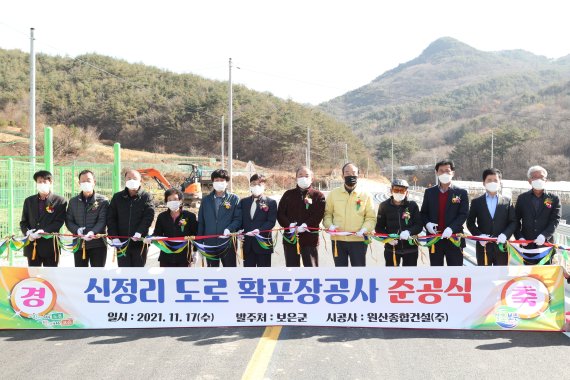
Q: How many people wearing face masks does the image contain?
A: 12